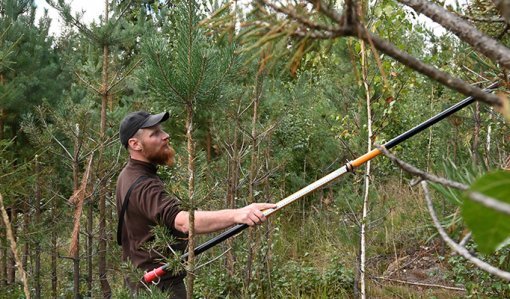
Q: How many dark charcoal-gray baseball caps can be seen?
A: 1